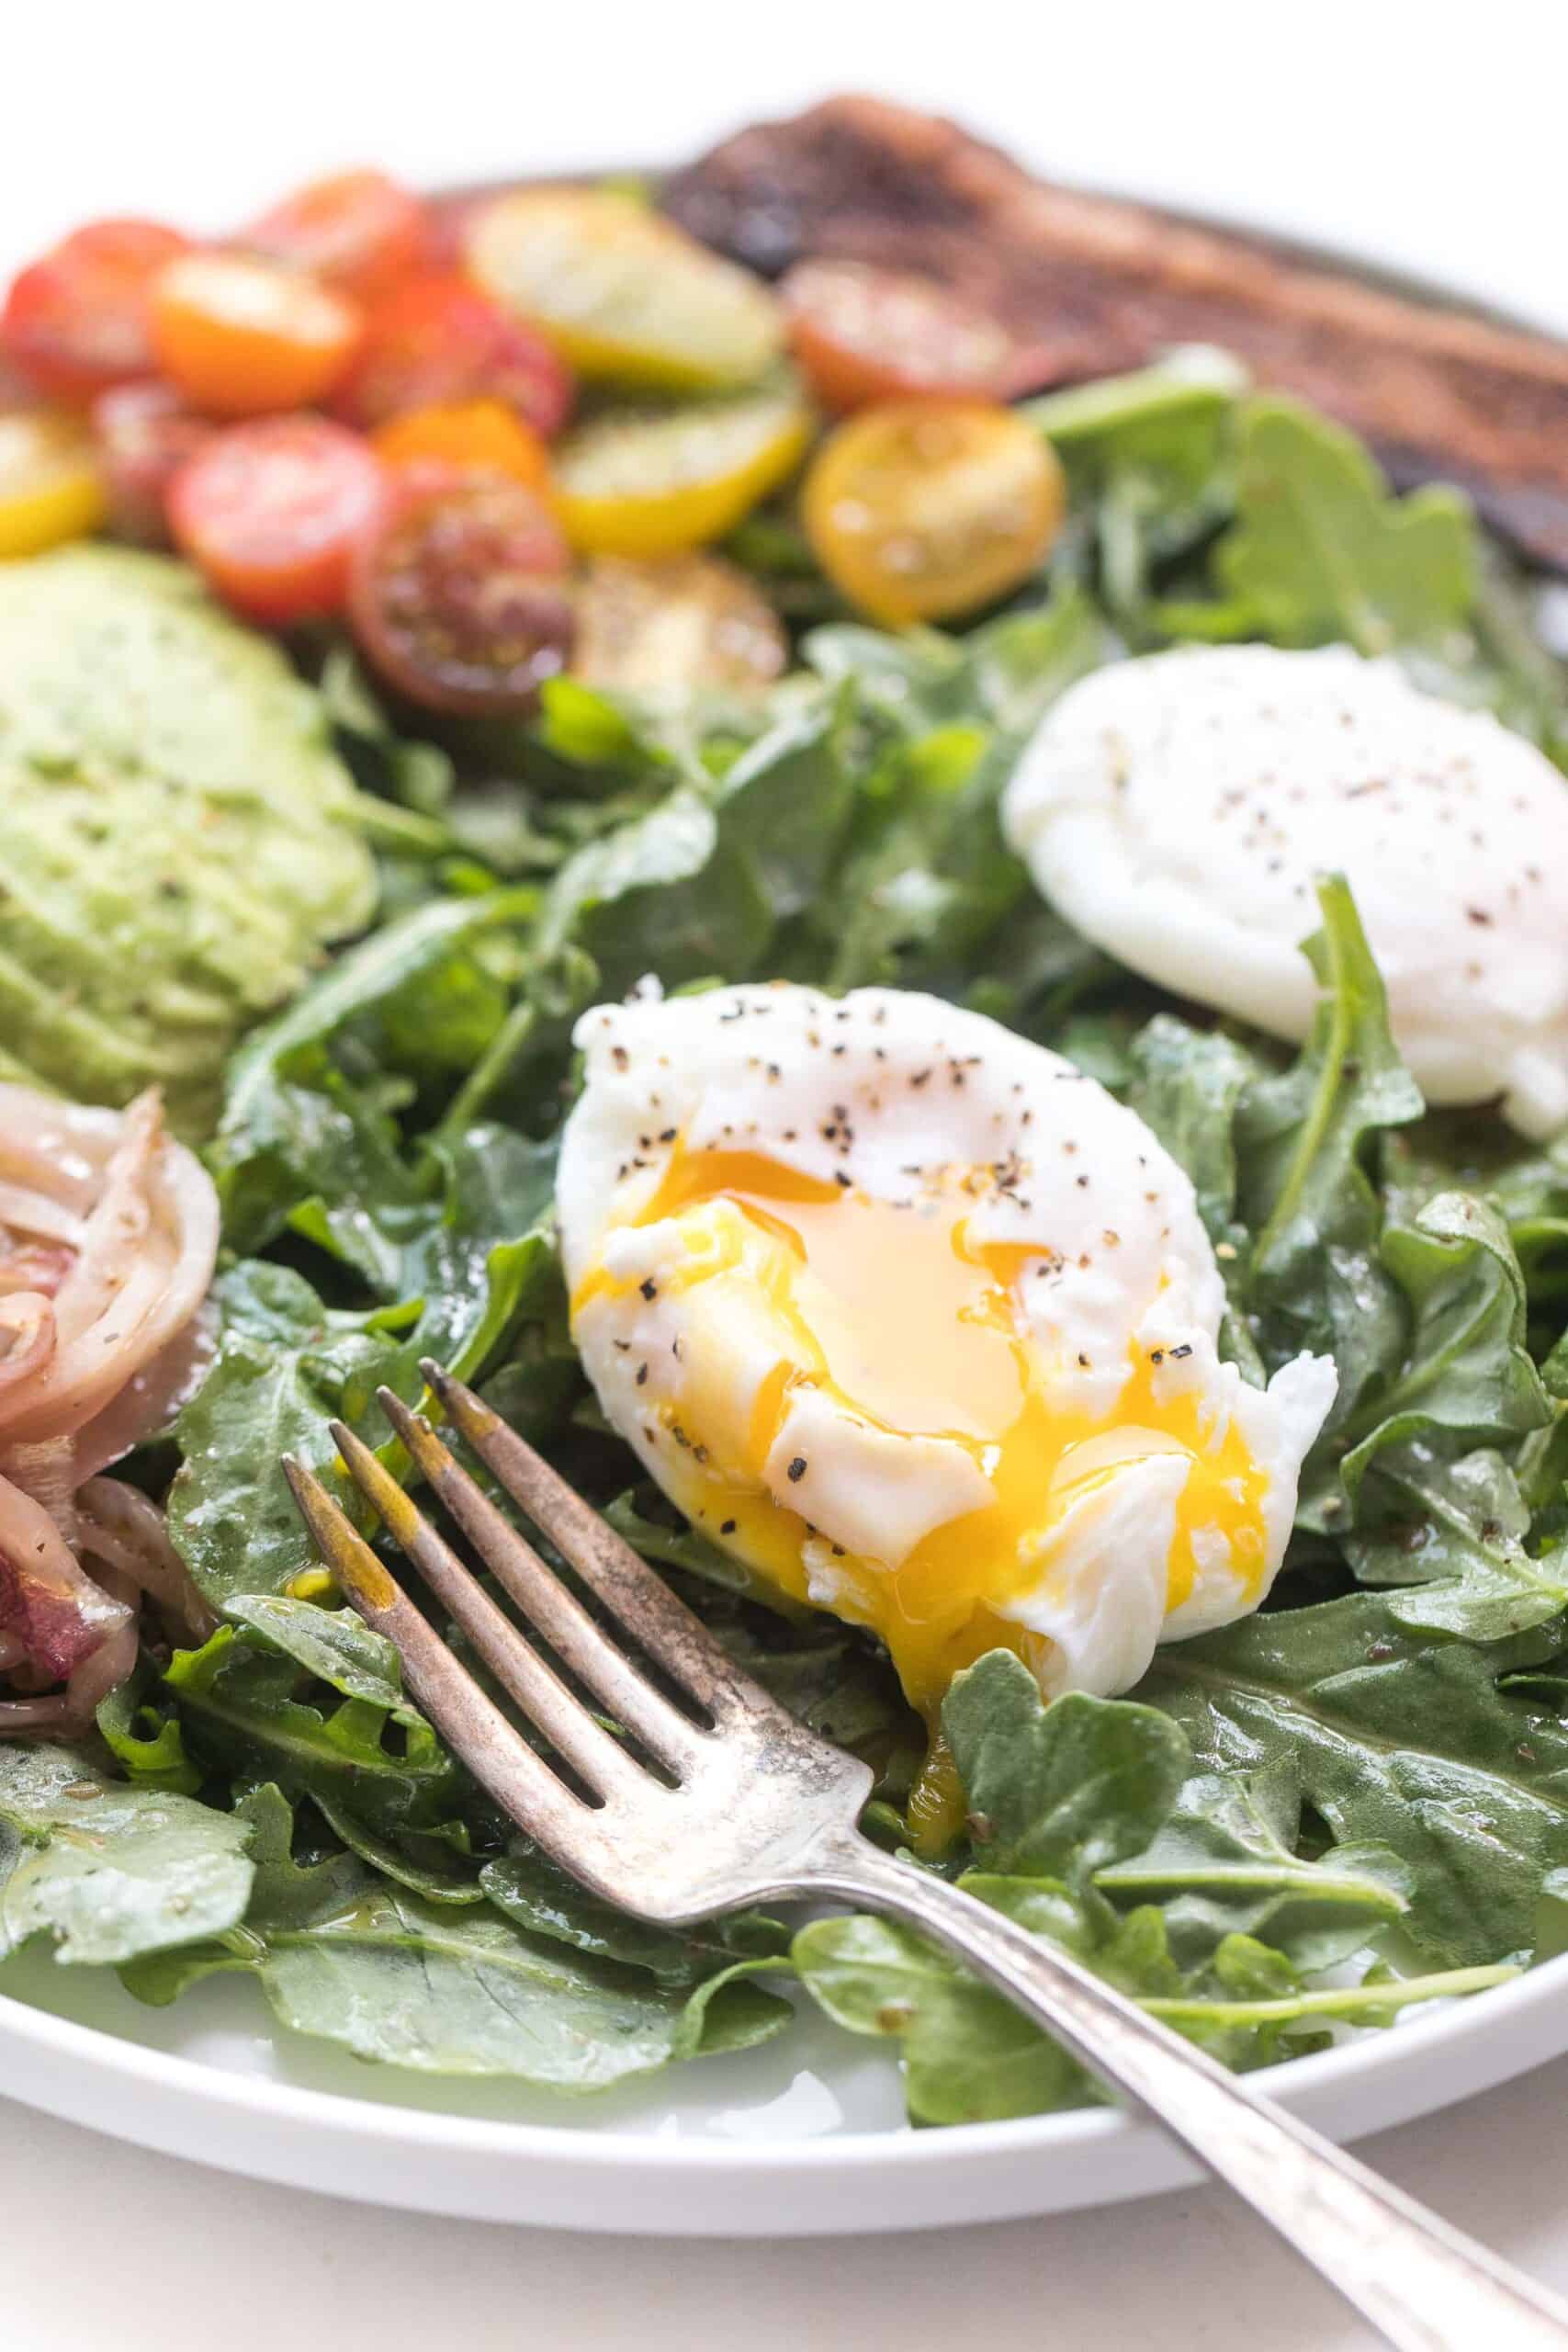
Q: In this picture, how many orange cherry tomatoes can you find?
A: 2